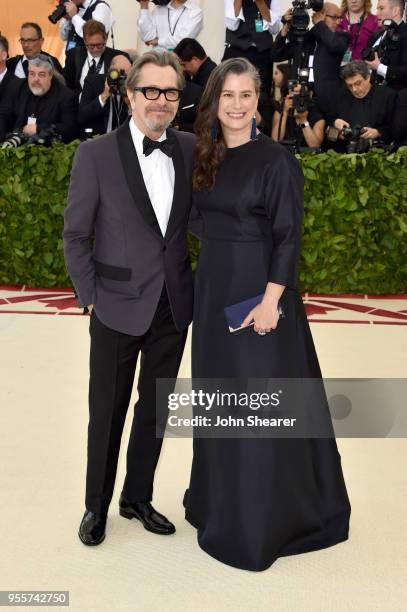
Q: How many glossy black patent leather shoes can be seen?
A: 2